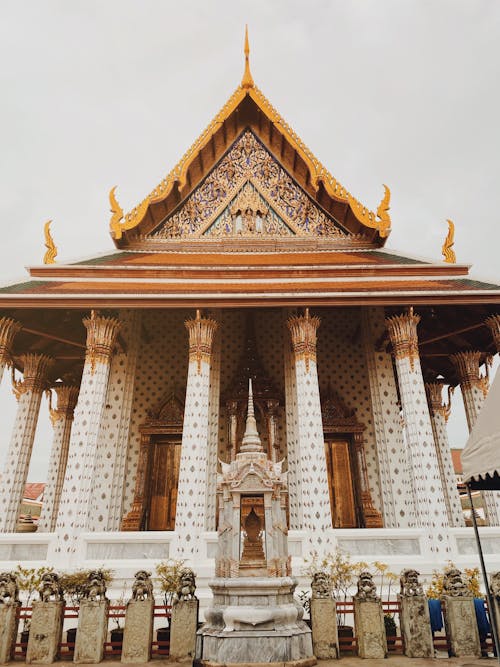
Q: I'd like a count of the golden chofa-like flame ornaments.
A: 5